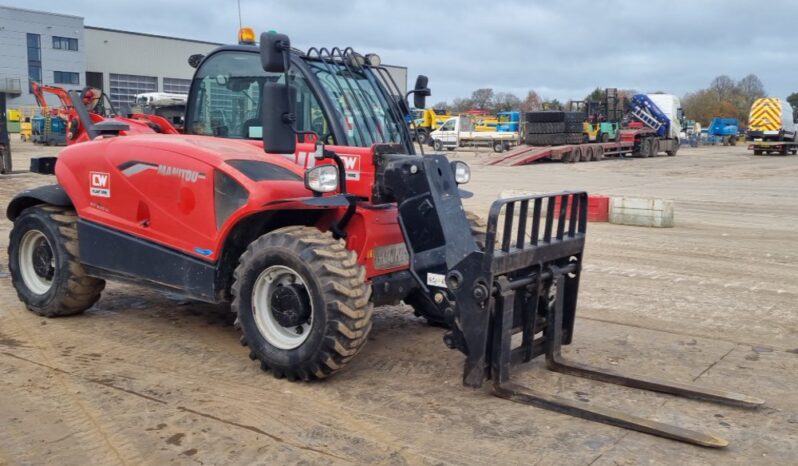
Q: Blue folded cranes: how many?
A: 1